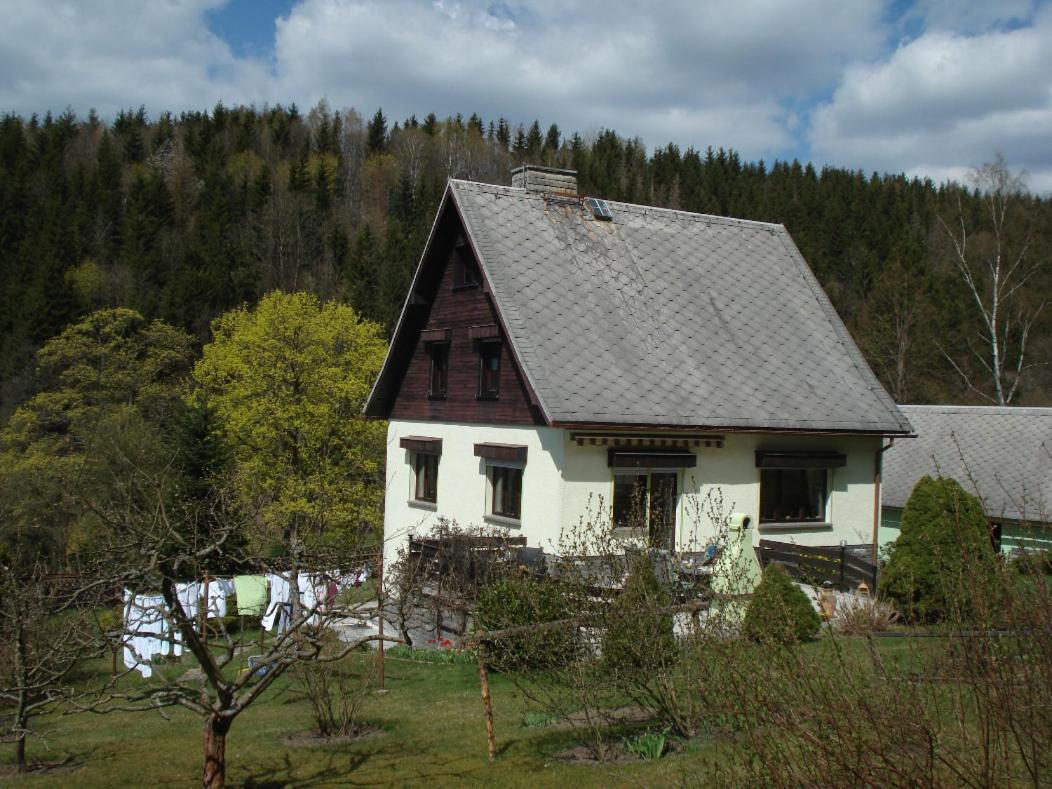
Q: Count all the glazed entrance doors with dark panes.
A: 1